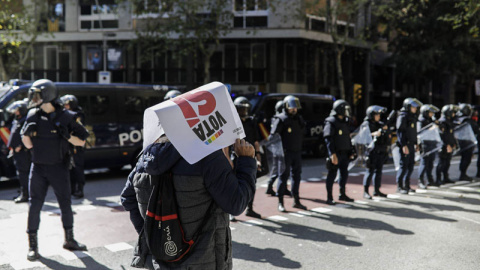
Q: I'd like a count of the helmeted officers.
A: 13